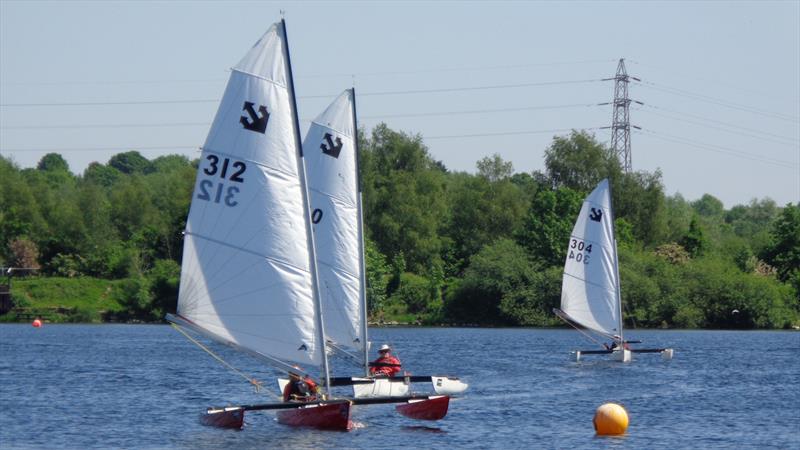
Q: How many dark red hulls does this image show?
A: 3